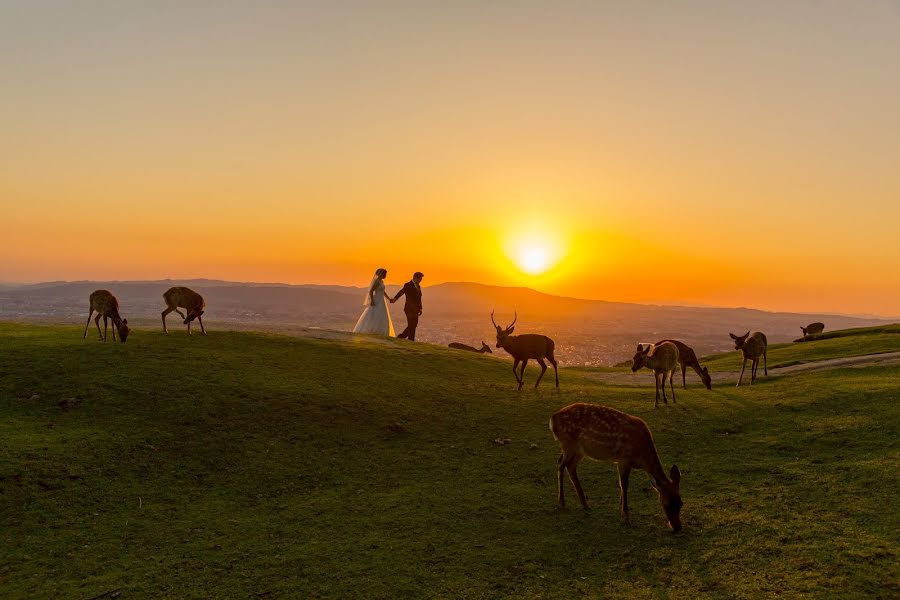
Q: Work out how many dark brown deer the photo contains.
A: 9